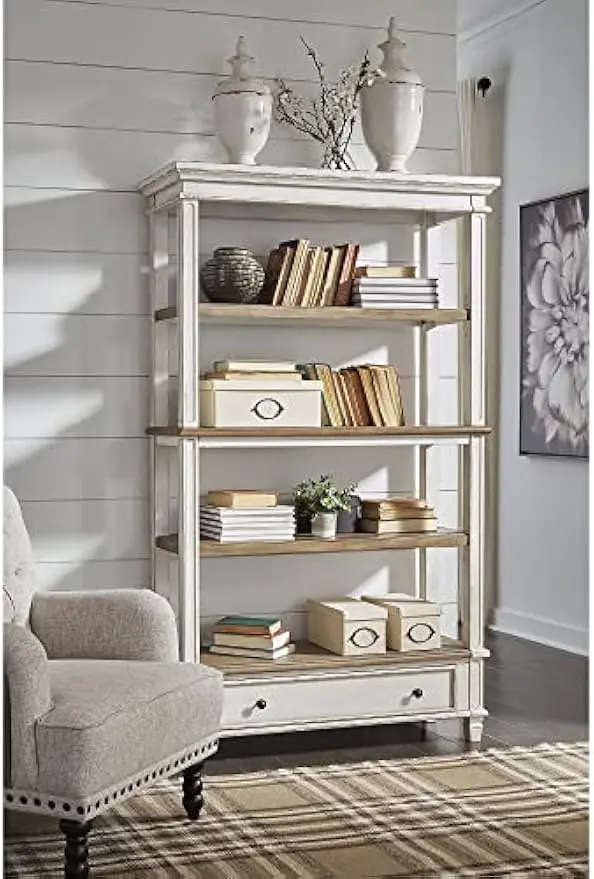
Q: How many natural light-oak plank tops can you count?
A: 4